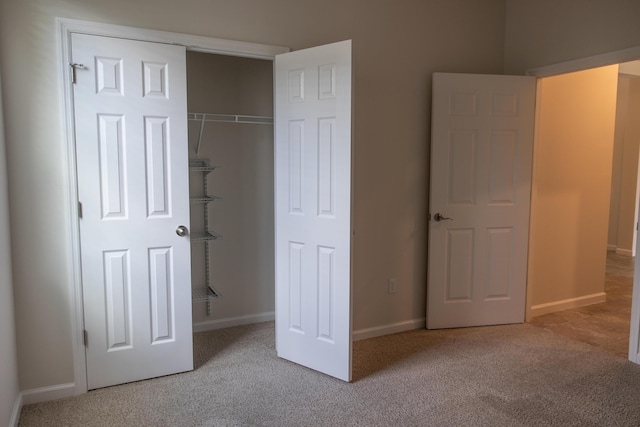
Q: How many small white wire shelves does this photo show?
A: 4